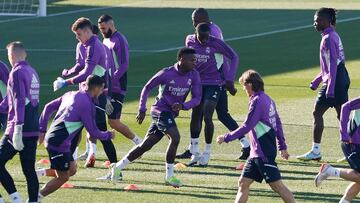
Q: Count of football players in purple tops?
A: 12